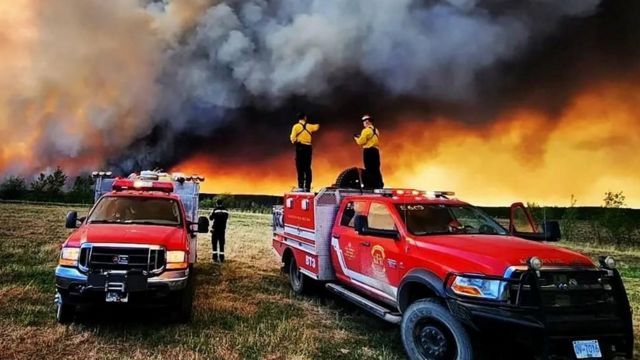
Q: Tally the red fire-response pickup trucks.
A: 2